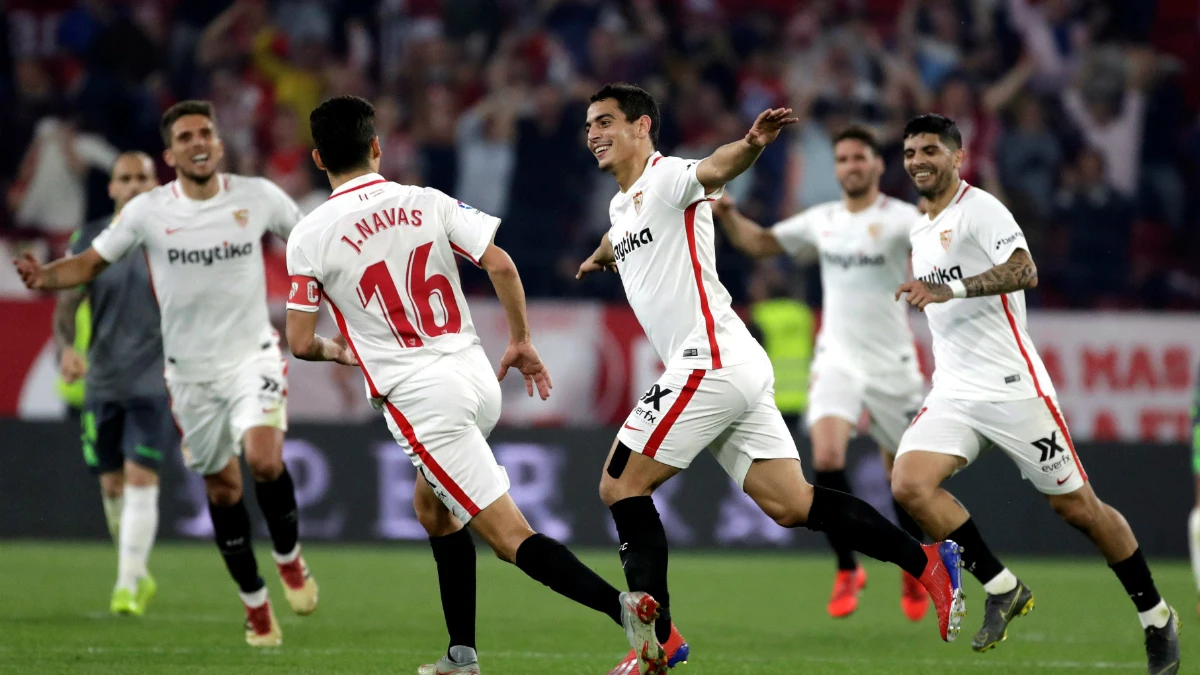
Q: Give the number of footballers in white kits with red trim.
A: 5